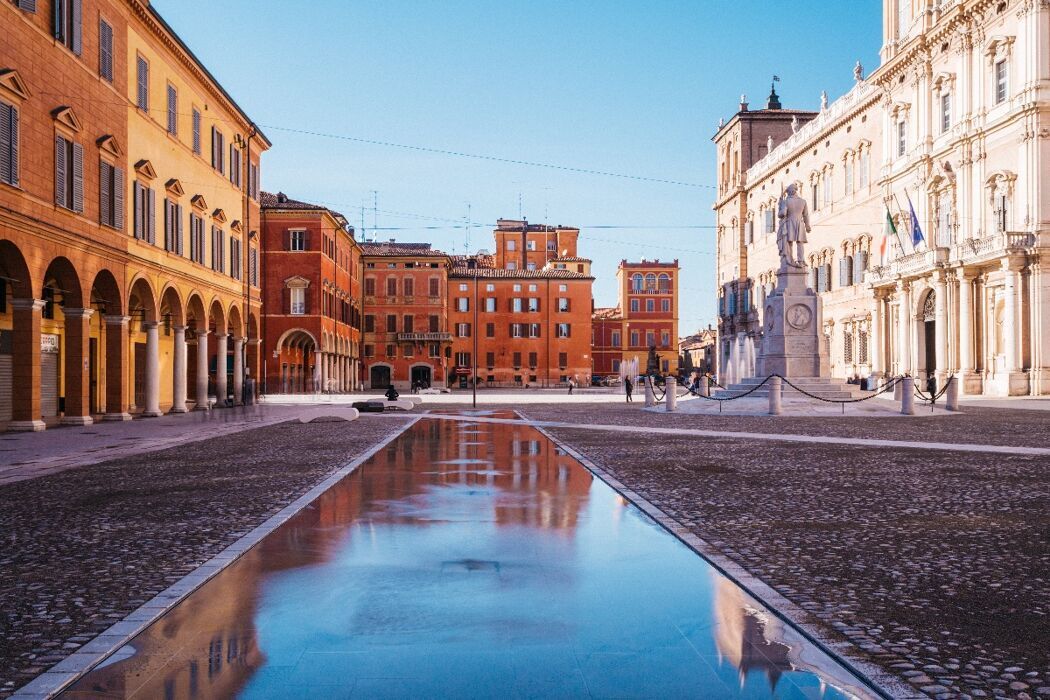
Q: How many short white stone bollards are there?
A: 7